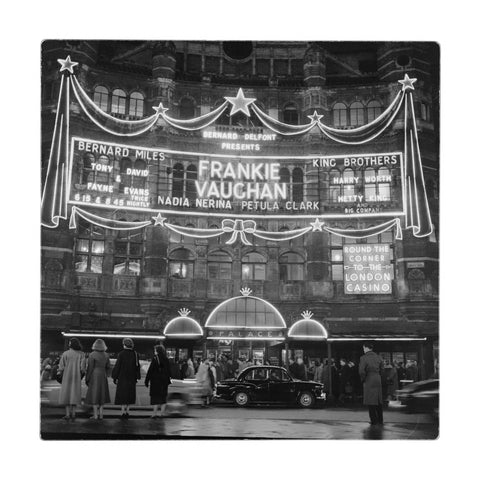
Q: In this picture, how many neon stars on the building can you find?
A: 7